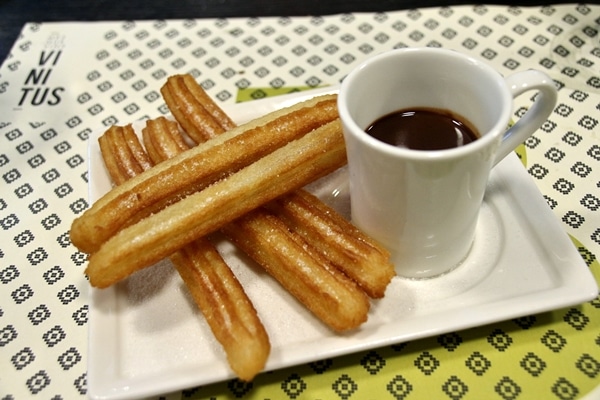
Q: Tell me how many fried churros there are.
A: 5